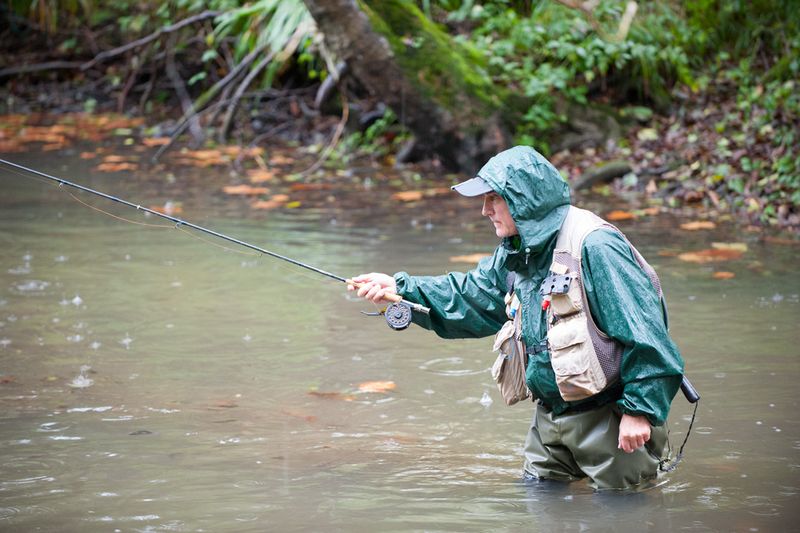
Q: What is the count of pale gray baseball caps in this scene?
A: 1